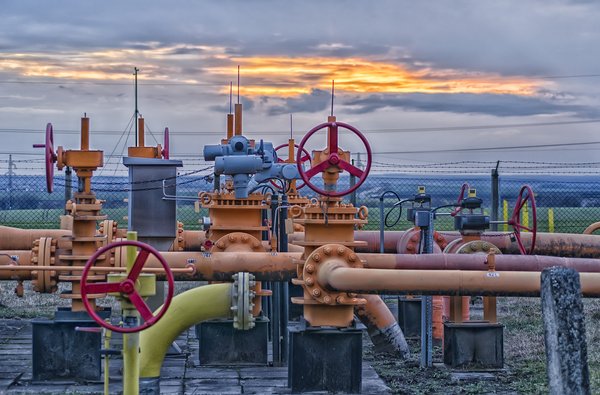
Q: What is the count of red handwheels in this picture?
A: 7